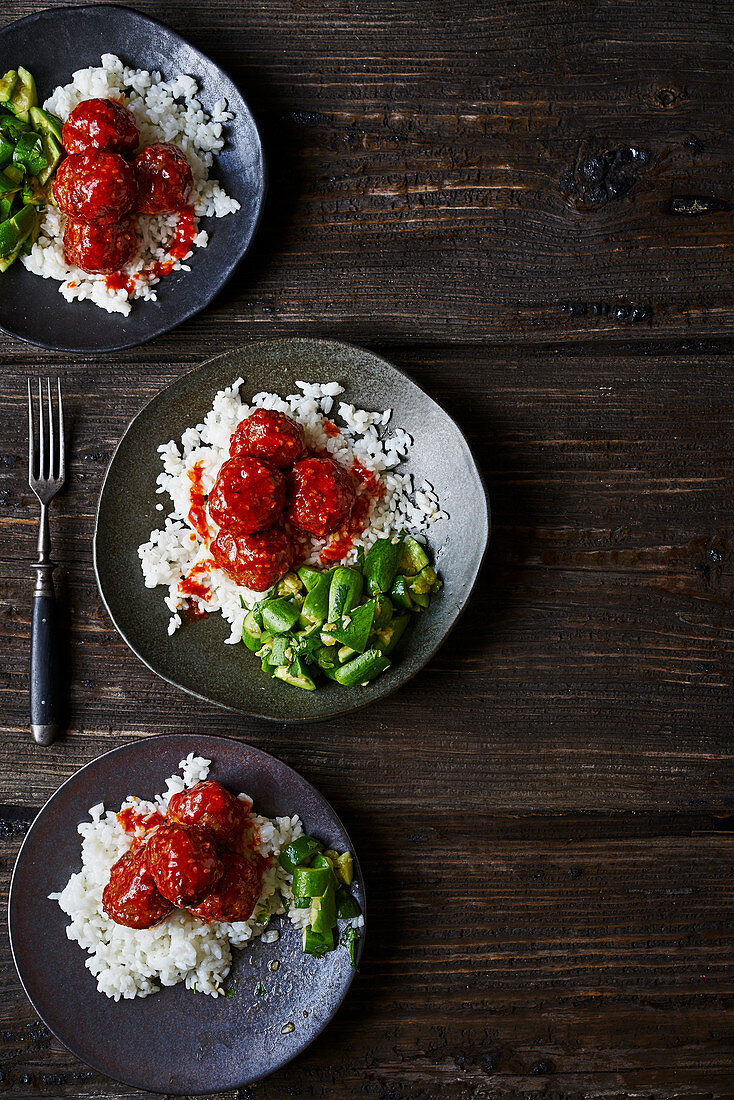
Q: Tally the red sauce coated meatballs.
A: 12